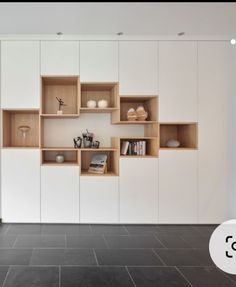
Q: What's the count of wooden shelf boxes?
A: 8